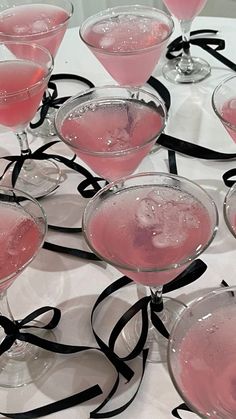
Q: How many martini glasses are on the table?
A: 10